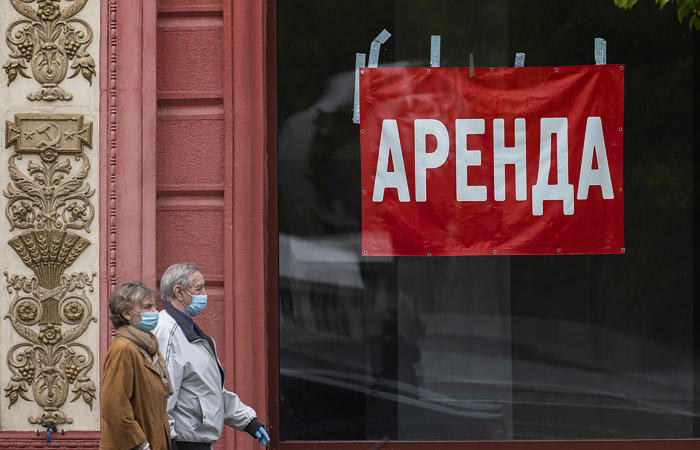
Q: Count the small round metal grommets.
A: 14